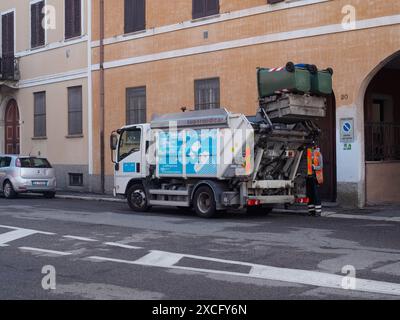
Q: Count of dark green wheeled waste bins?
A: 2